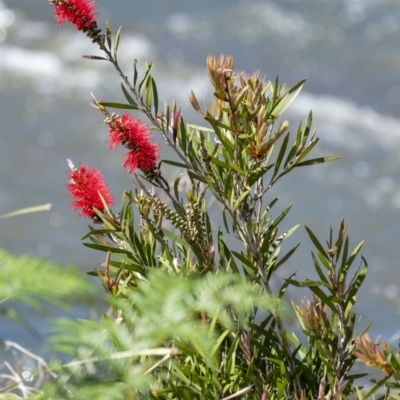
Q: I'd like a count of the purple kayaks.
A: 0